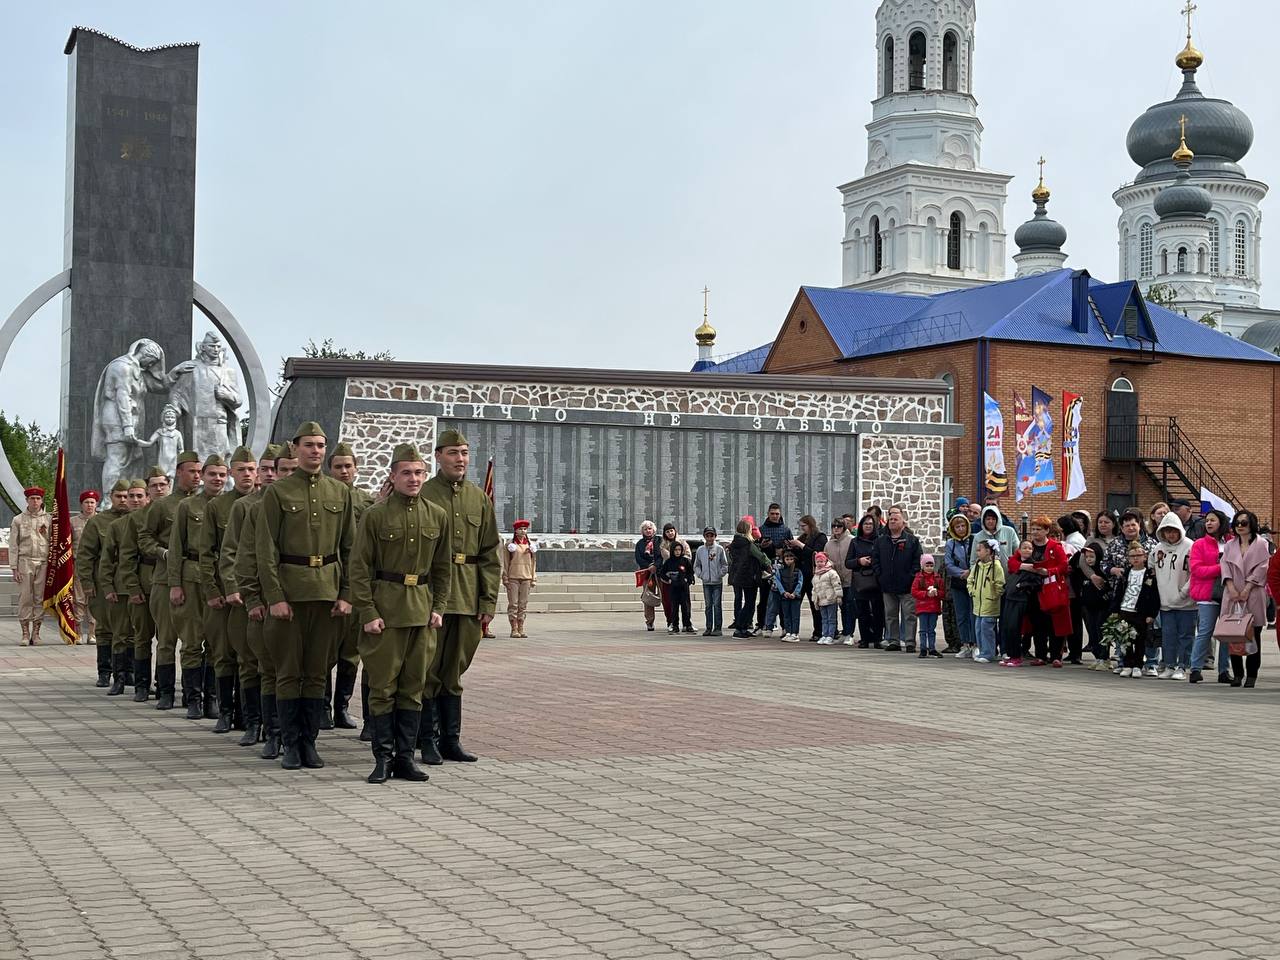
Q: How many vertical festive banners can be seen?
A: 4